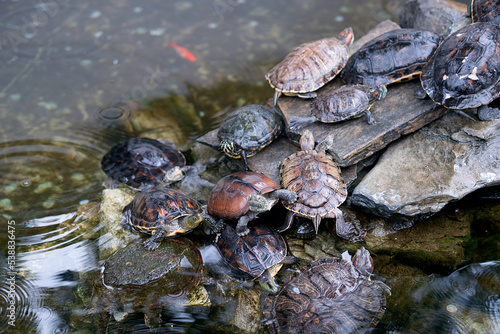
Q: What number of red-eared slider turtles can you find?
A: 4